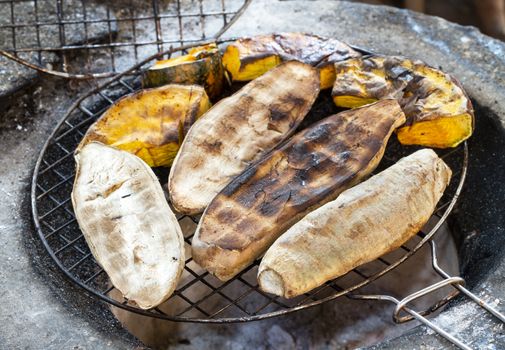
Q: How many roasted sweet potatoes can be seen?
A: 4